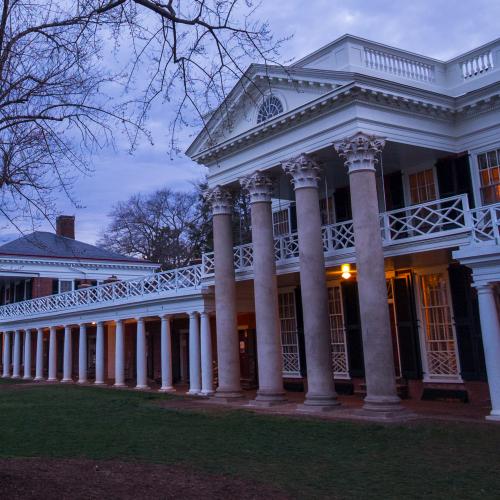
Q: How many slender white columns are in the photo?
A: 14